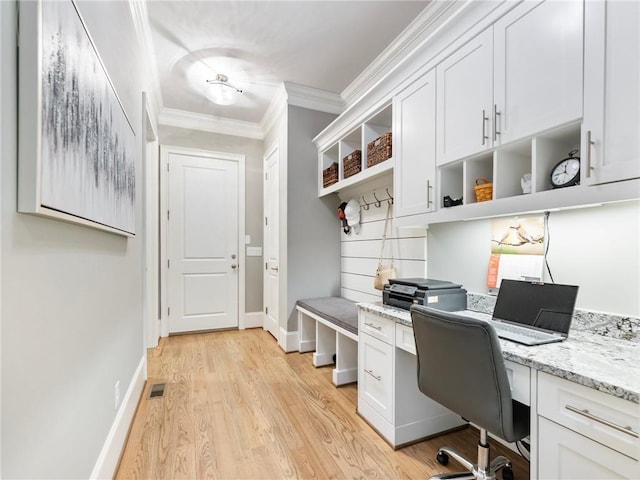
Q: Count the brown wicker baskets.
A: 3